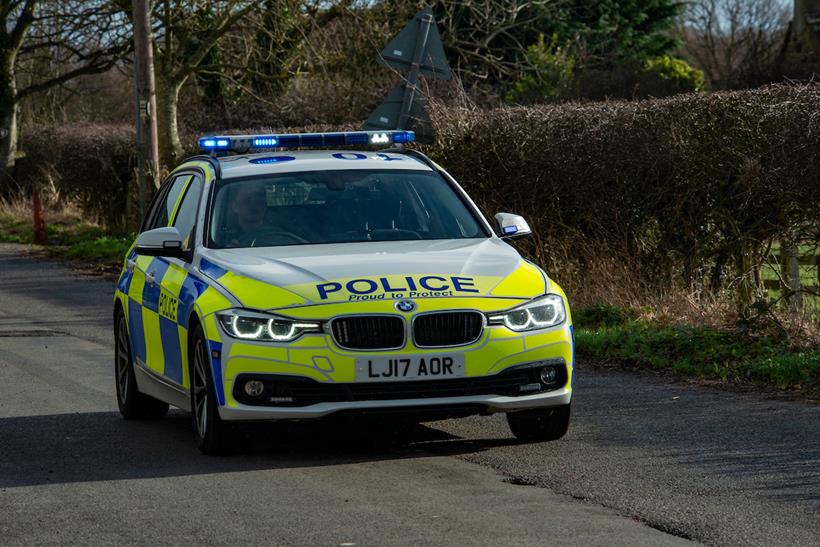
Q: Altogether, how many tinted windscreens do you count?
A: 1